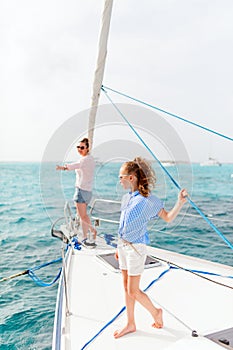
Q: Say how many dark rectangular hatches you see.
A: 2